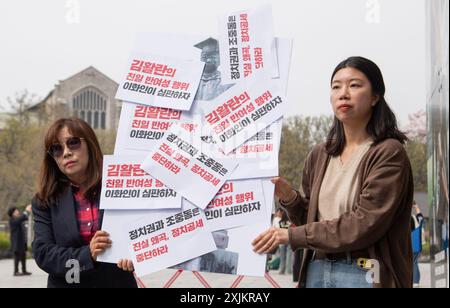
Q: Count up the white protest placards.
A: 9